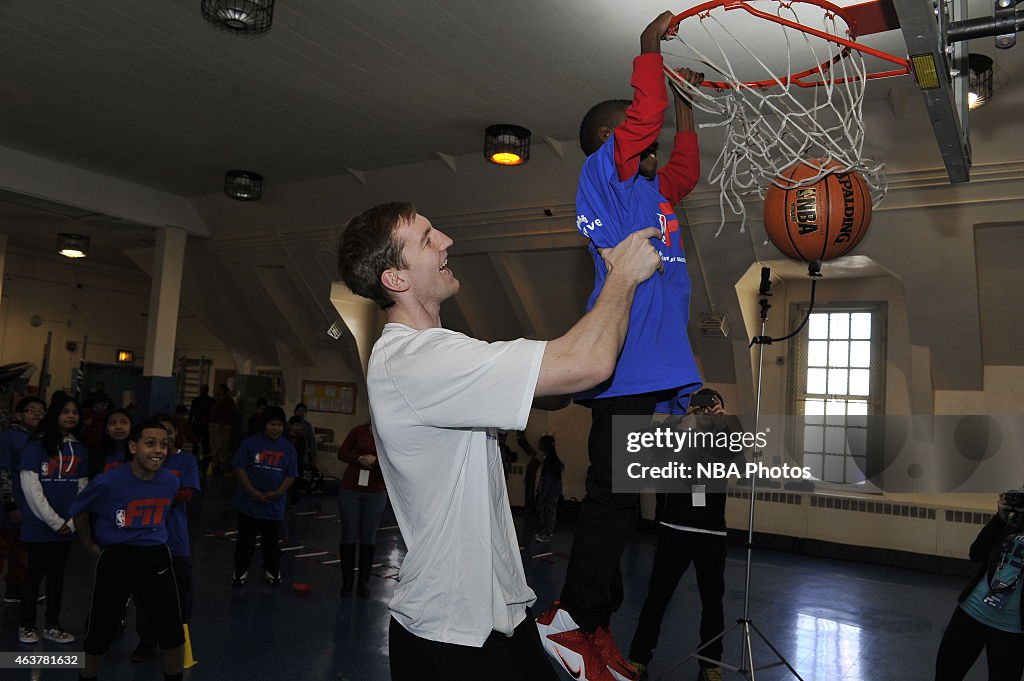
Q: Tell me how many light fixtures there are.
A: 5